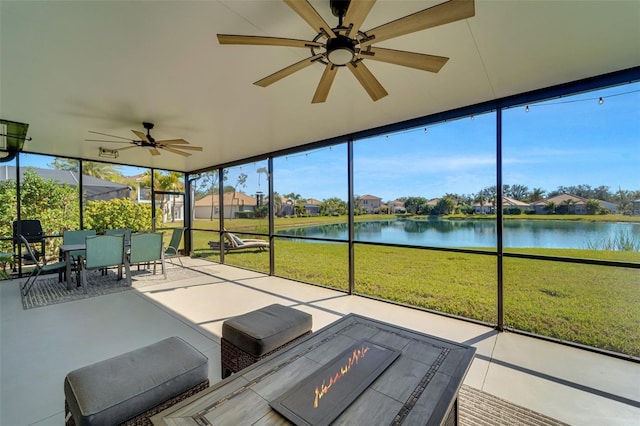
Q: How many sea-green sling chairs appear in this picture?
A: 6